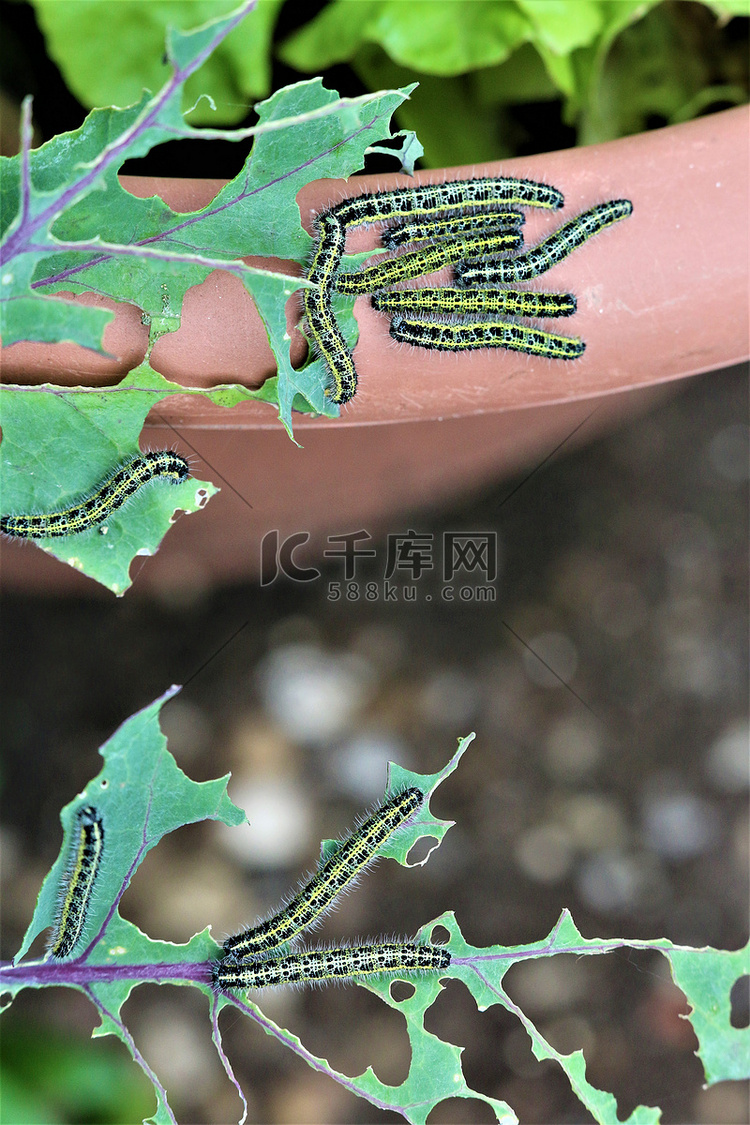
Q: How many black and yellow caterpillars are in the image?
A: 11